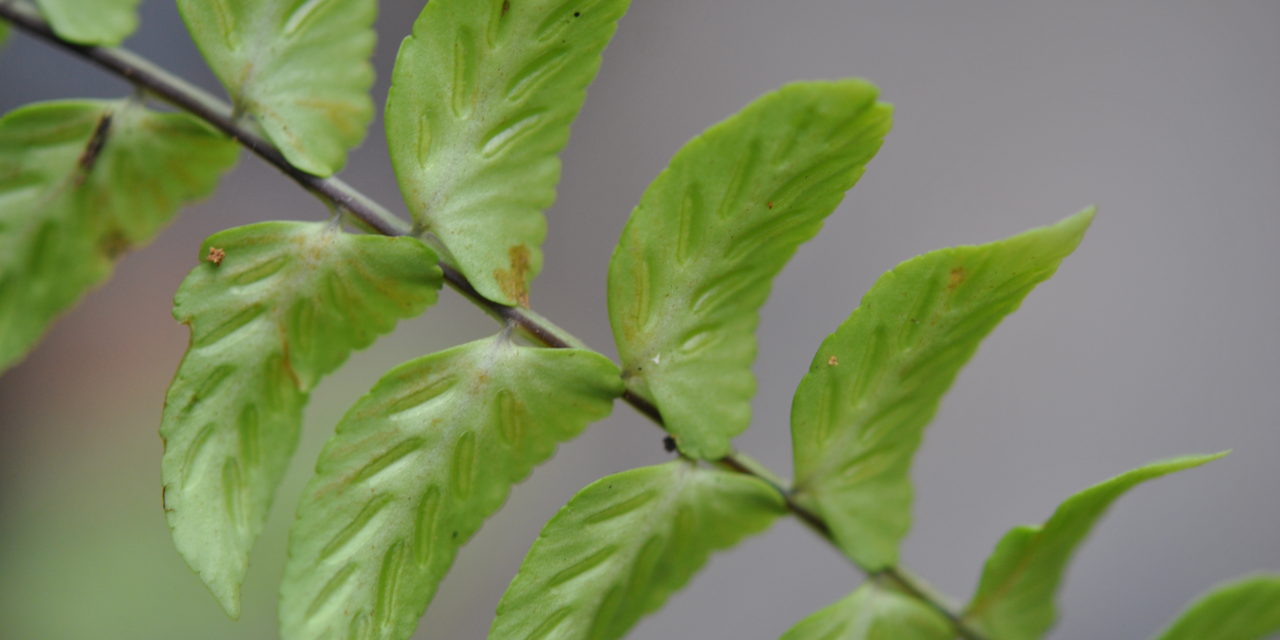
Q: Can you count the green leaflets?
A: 12